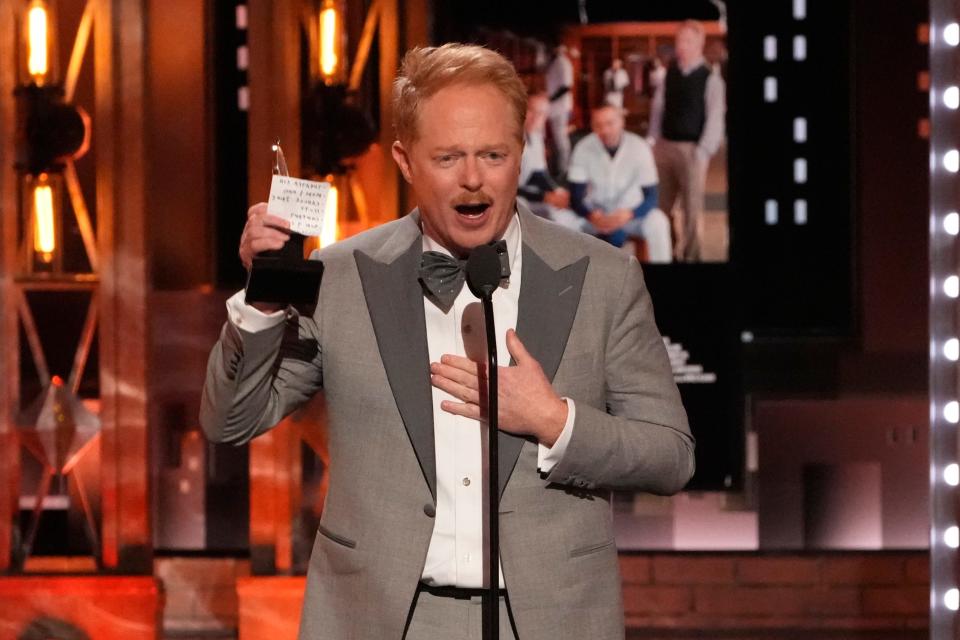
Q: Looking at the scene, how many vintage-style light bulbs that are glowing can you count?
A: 4